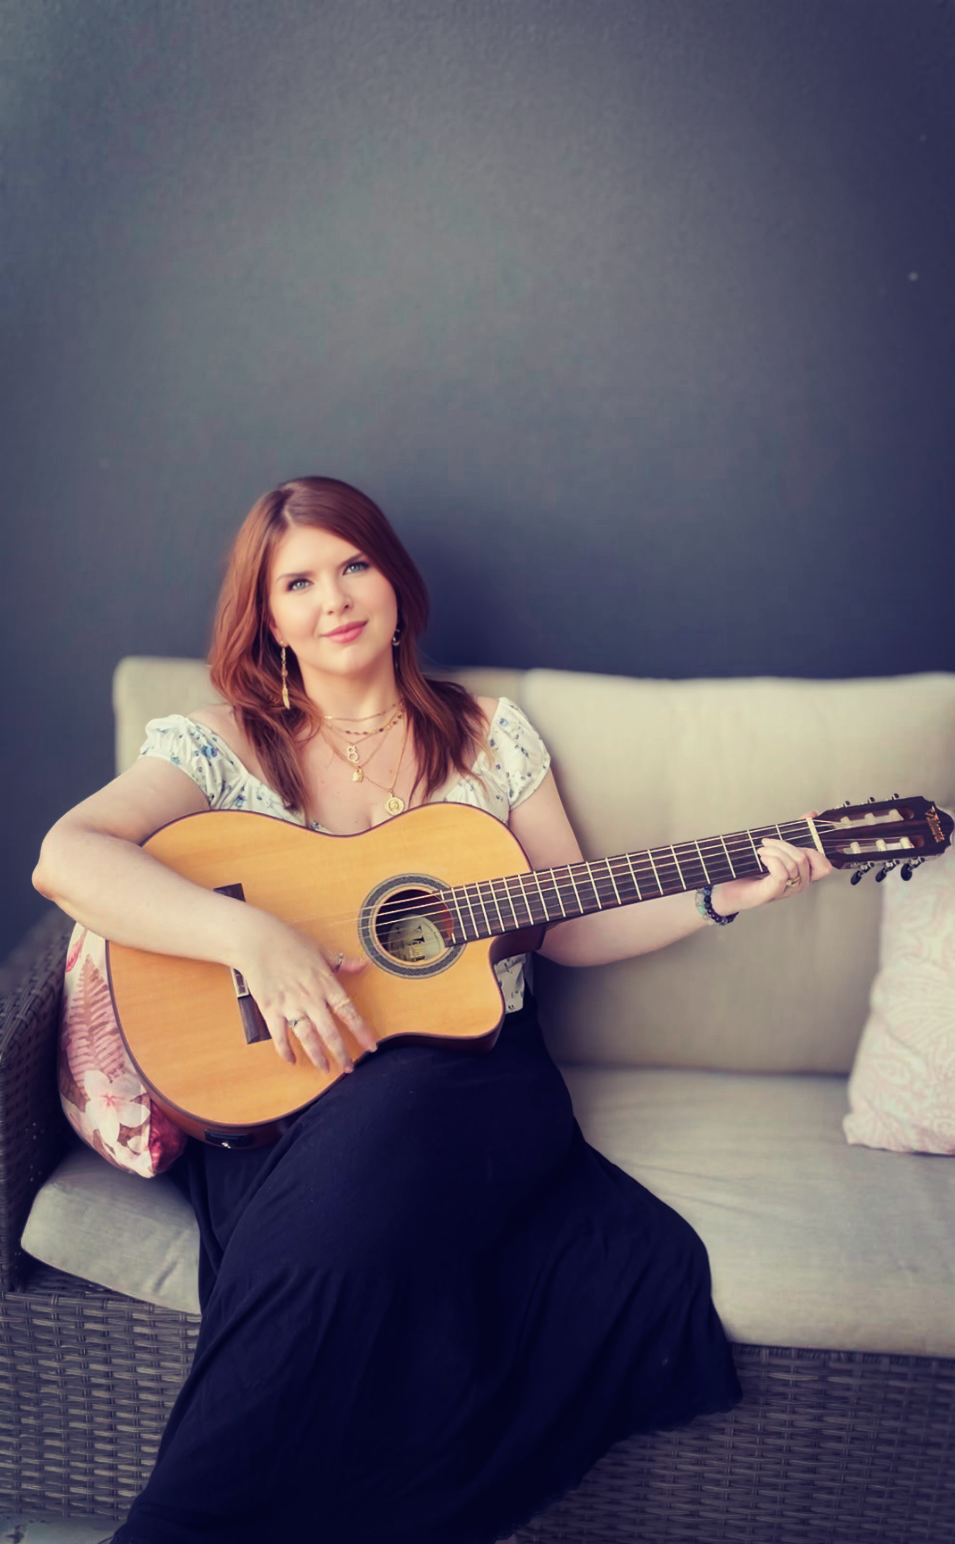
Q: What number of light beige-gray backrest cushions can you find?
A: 2